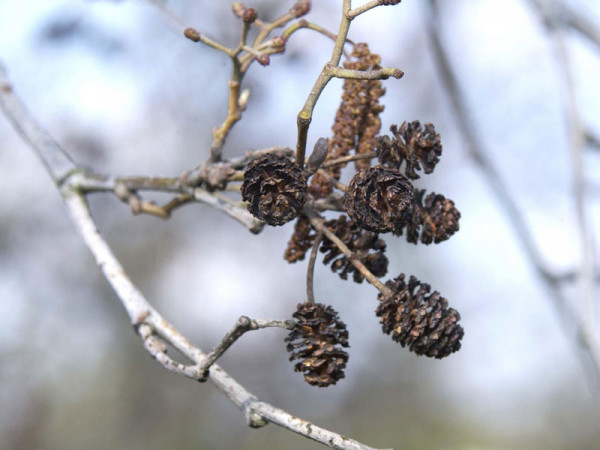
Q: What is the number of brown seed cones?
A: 7